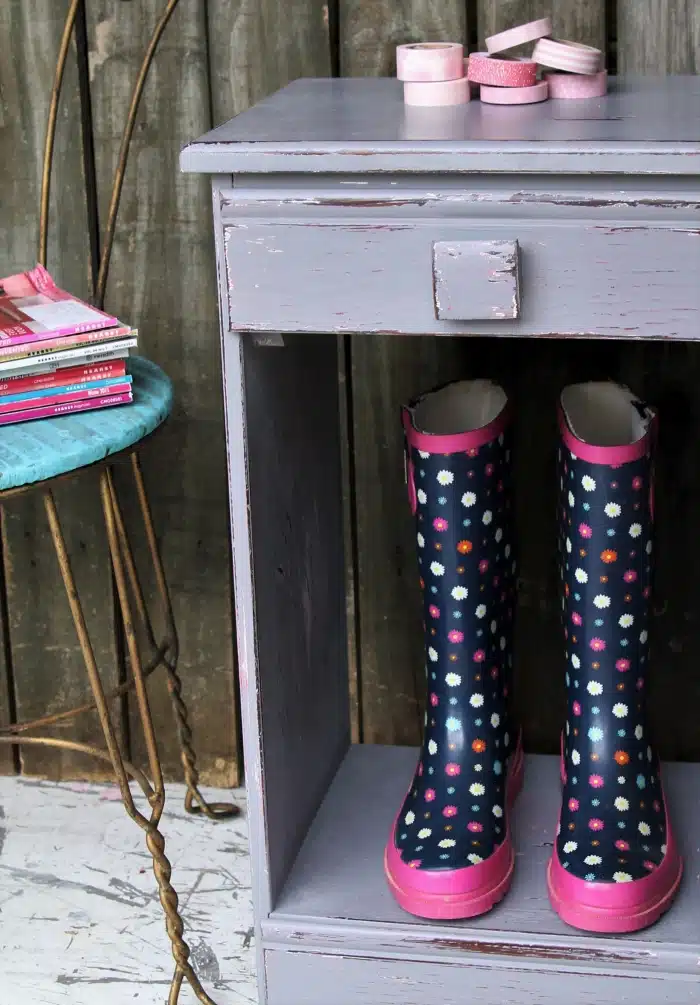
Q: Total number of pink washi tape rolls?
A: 7